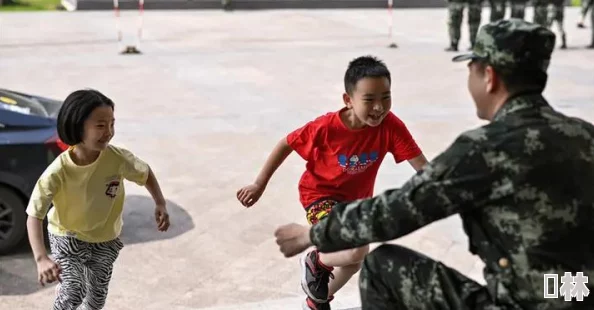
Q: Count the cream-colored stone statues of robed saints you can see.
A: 0